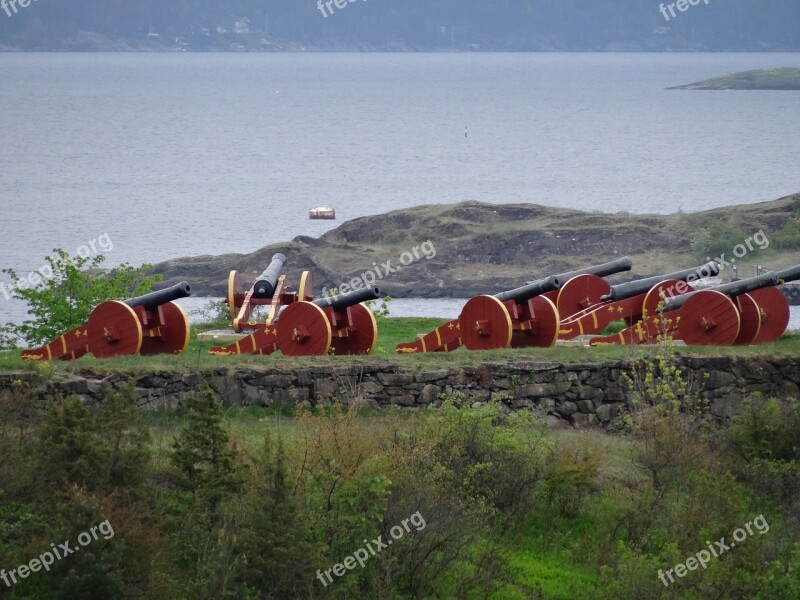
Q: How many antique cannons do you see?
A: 8